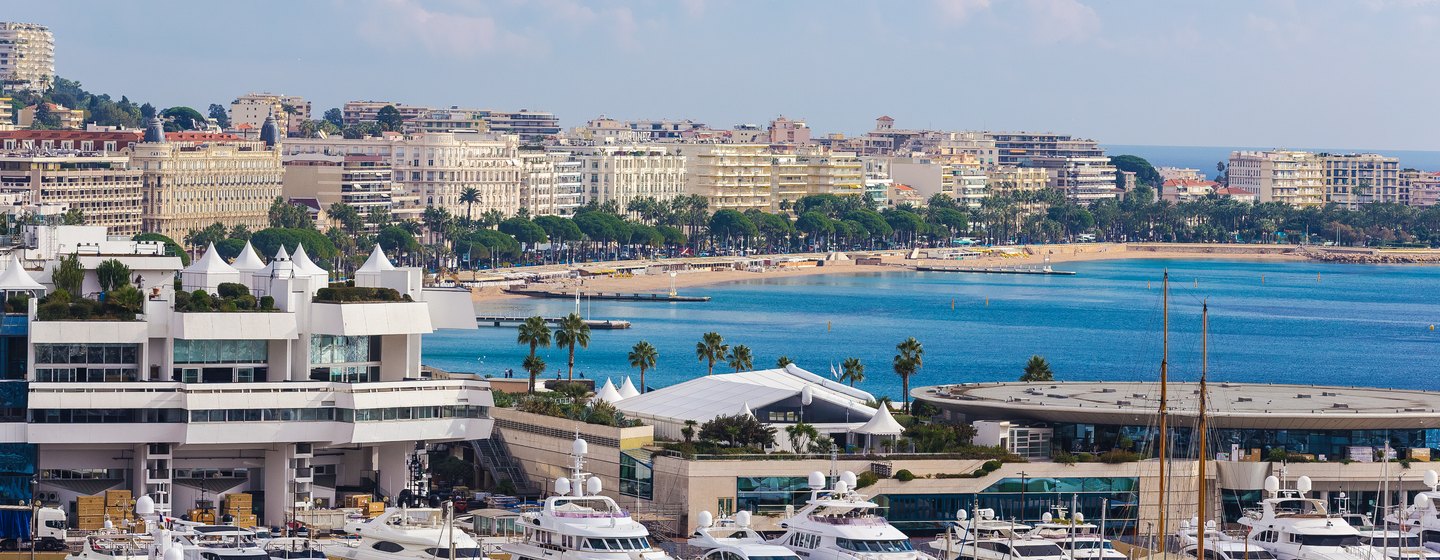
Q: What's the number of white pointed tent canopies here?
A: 10